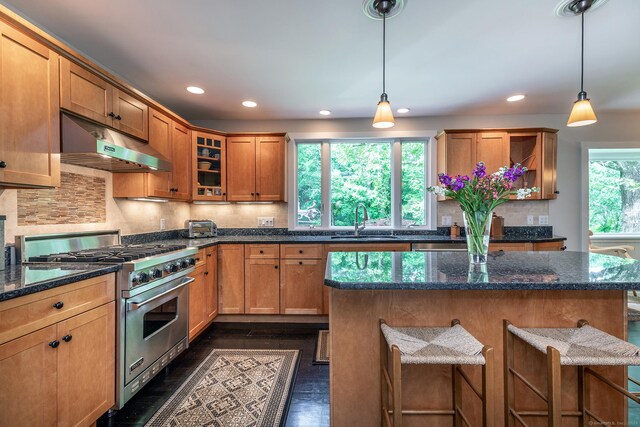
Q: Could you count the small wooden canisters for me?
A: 2